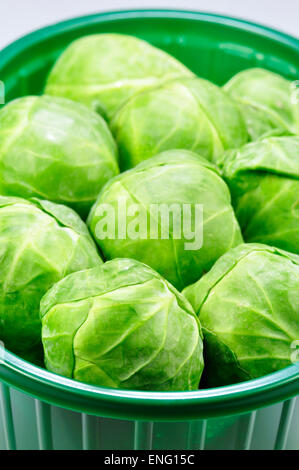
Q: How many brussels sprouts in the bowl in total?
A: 9